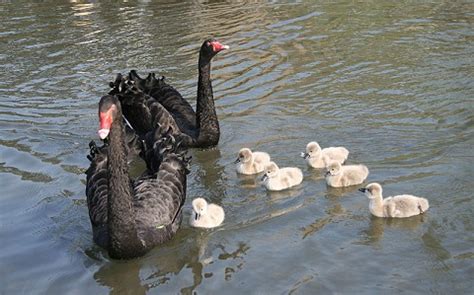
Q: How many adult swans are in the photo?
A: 2